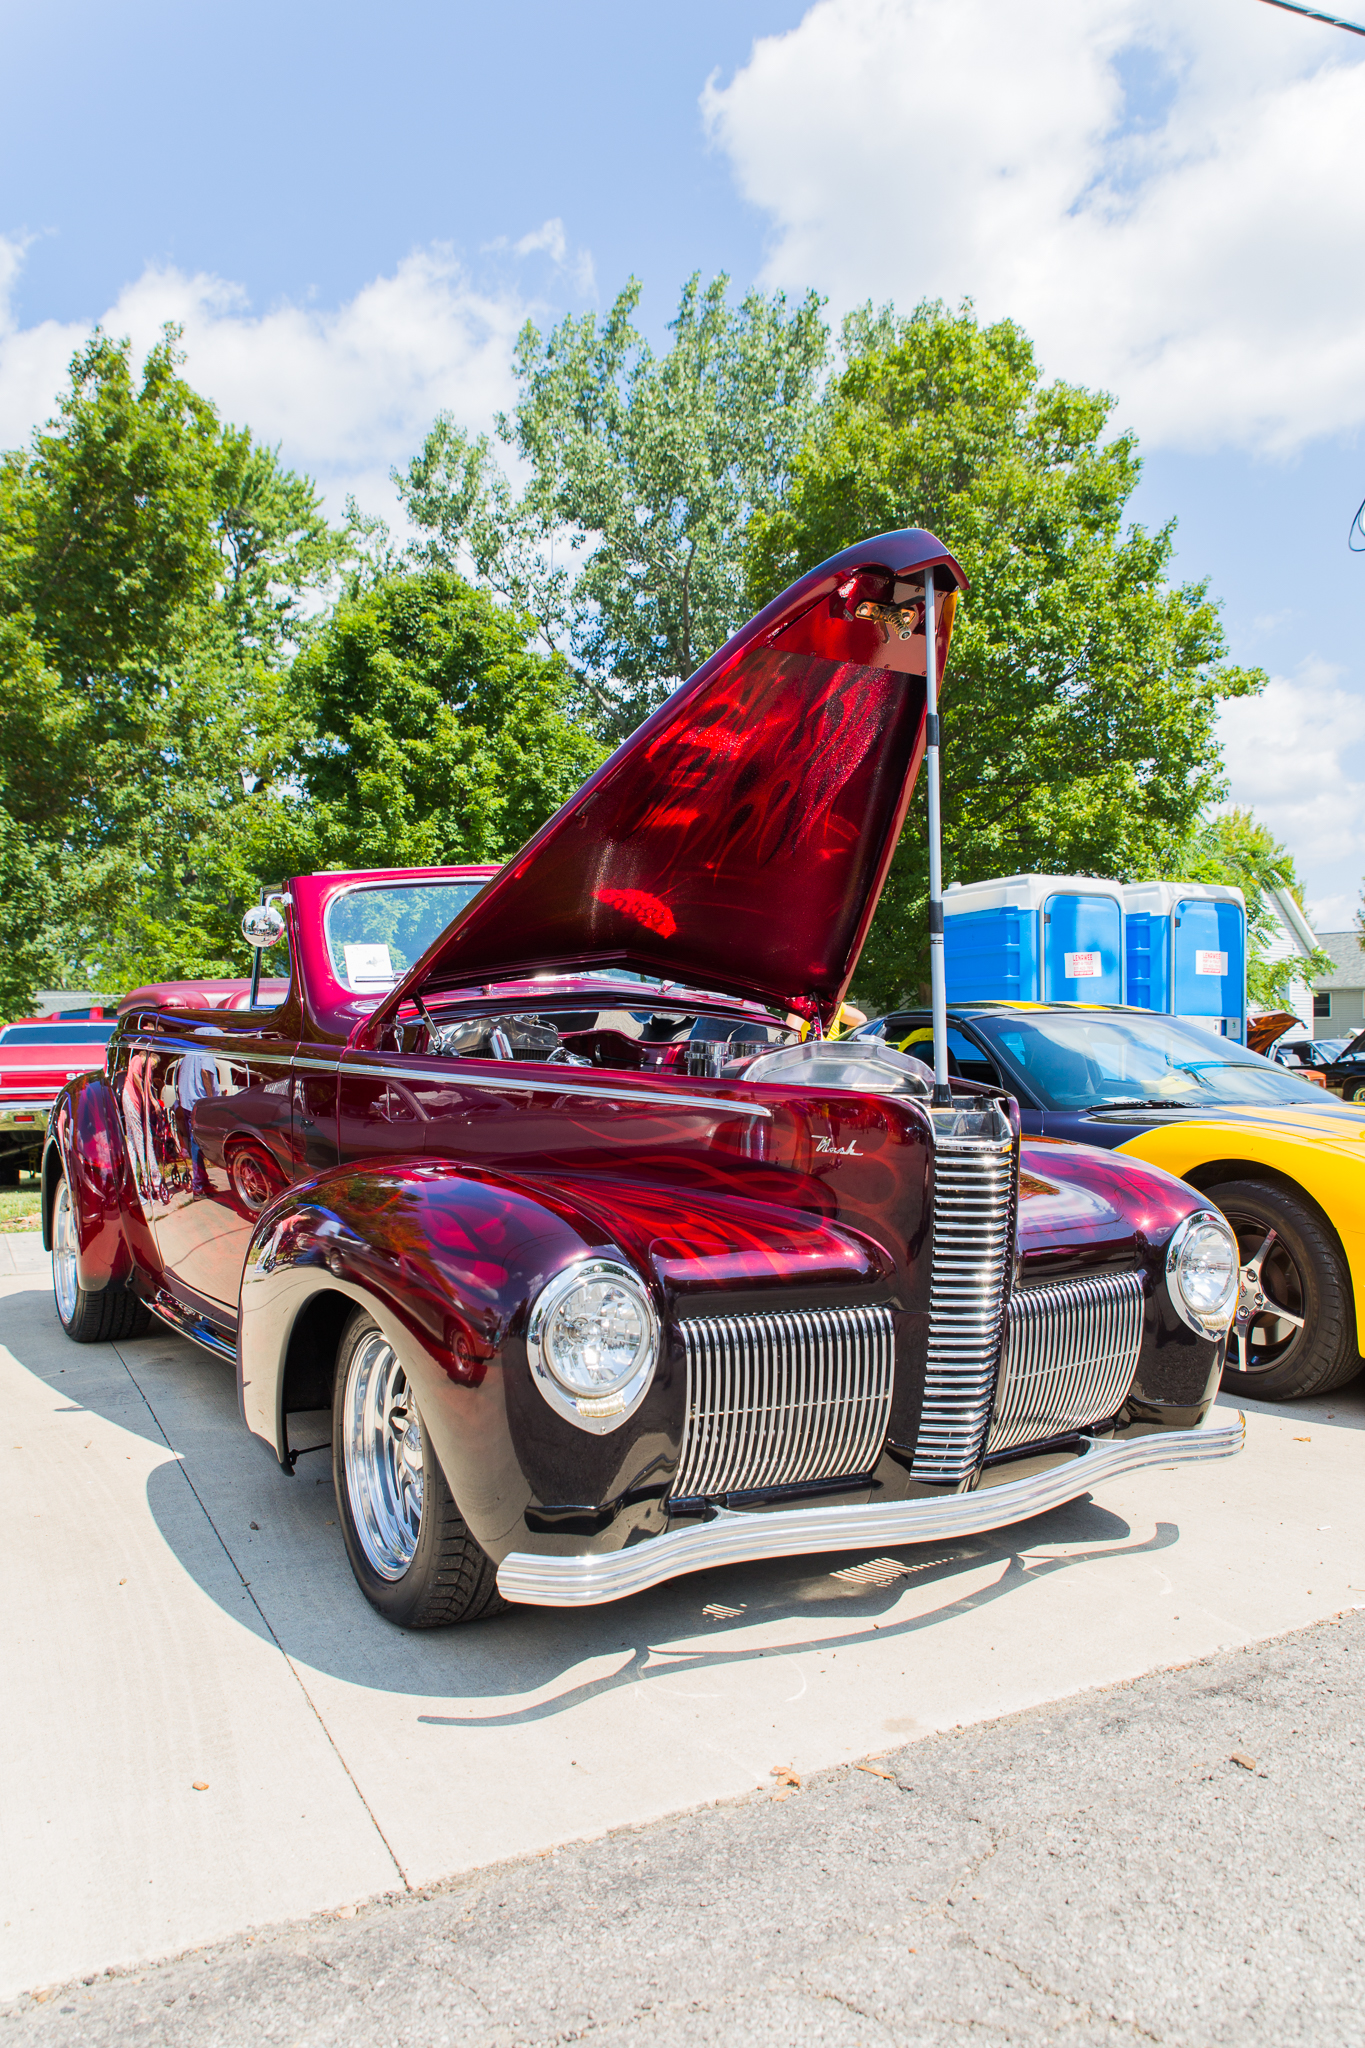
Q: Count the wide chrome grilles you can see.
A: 2